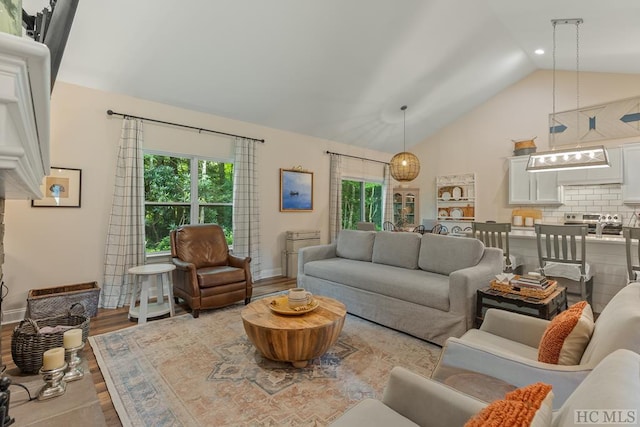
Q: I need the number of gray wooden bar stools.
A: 3